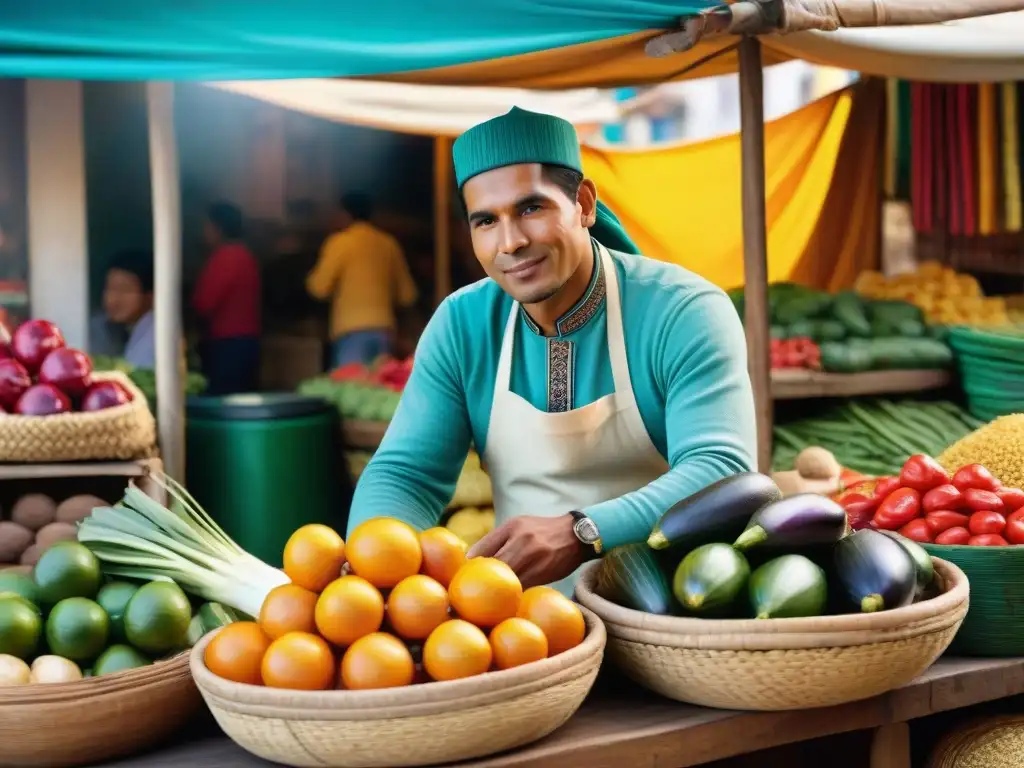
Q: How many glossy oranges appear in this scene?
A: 13